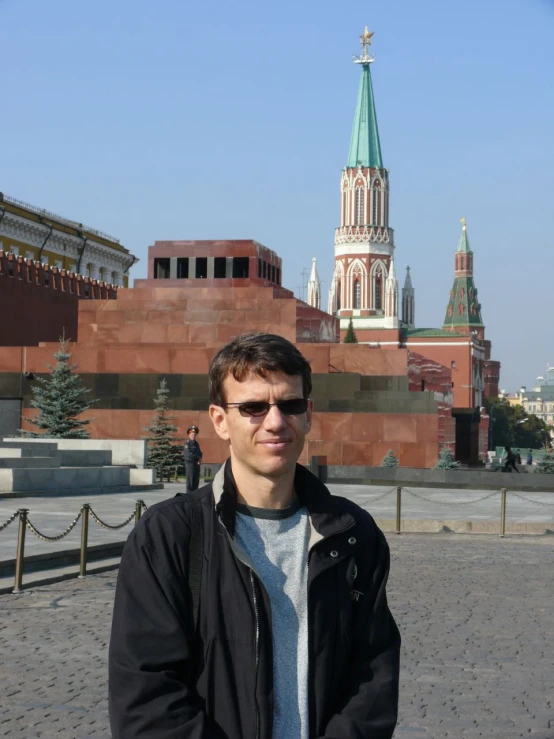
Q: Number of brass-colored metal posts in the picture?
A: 5